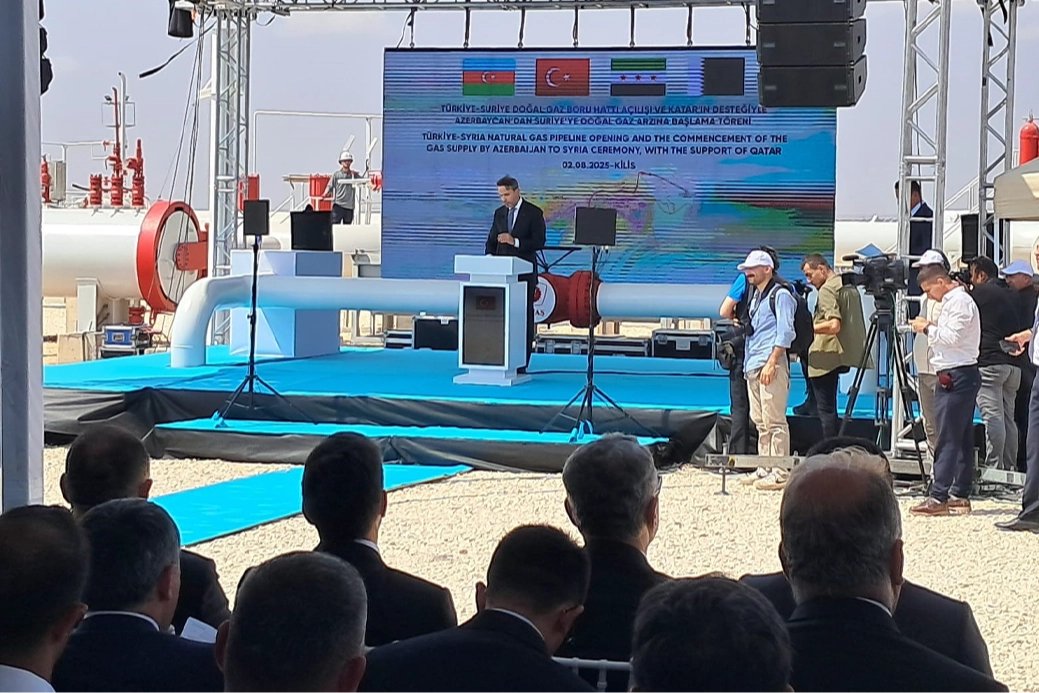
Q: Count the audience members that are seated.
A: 10